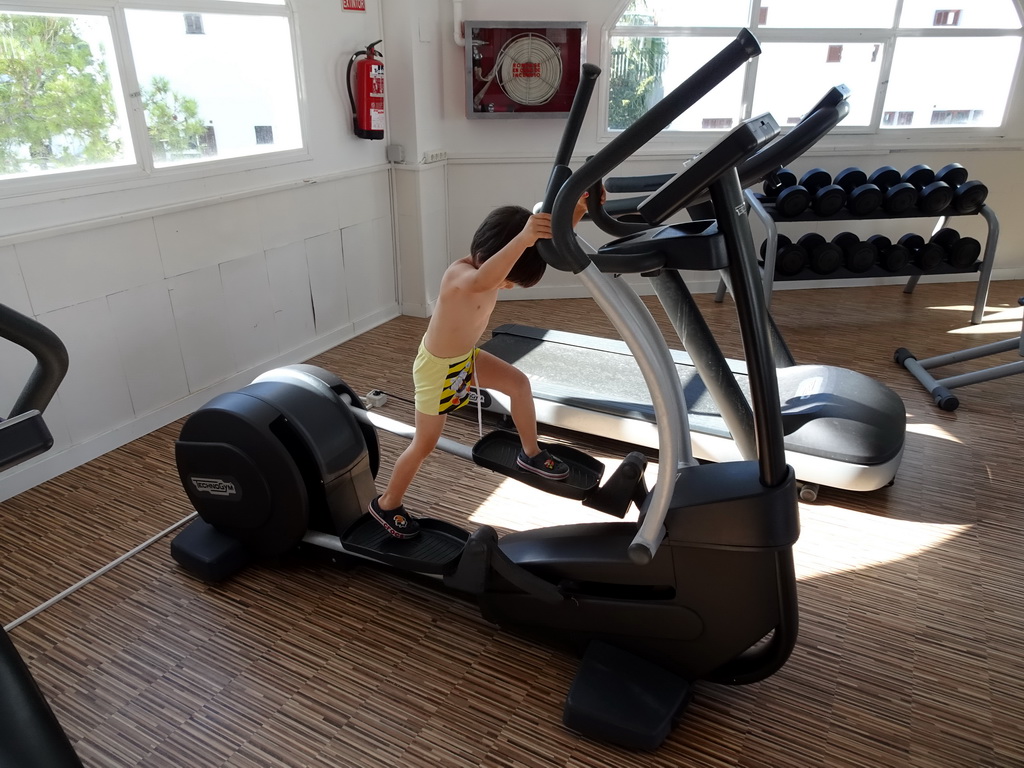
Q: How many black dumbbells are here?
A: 12